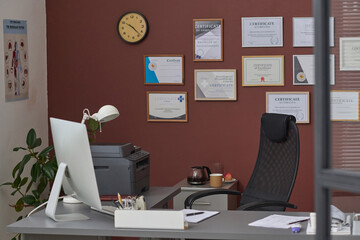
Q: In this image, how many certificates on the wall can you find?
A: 11